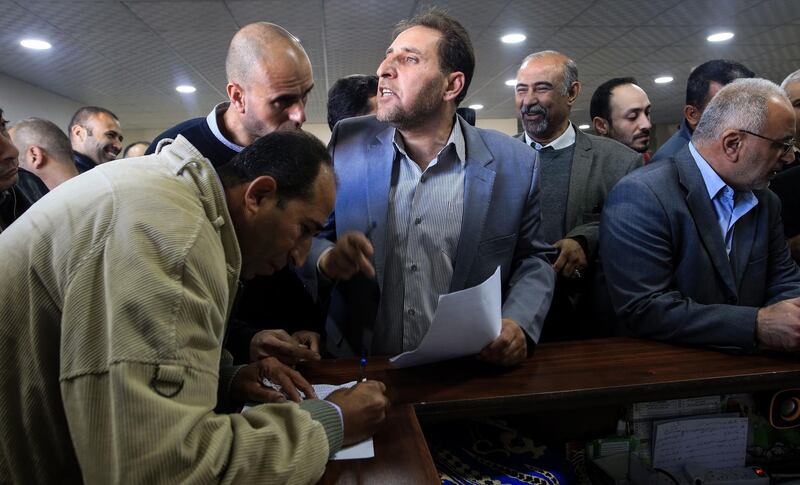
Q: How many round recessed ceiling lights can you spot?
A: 8